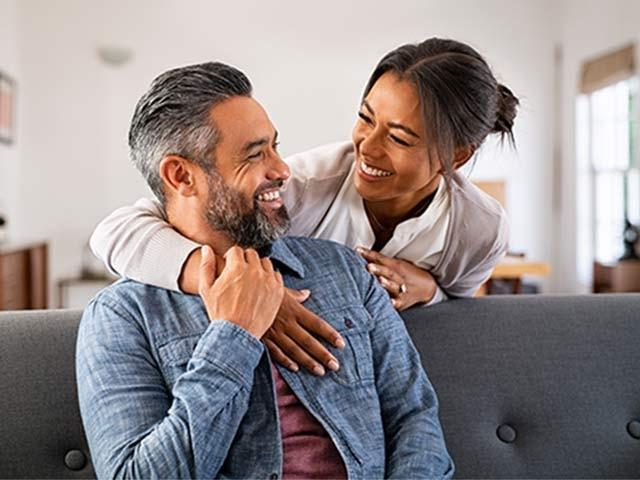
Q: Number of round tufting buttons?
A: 3